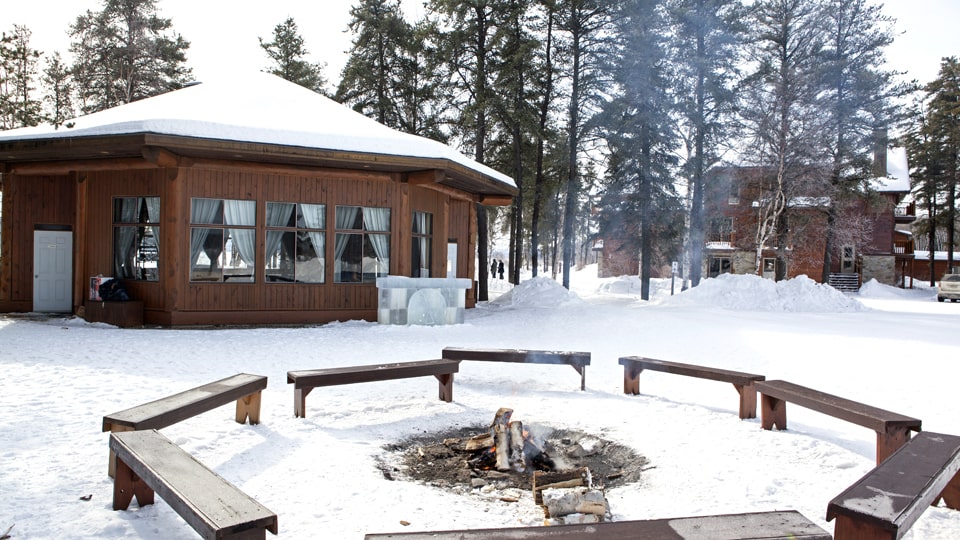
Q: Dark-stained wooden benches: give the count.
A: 8